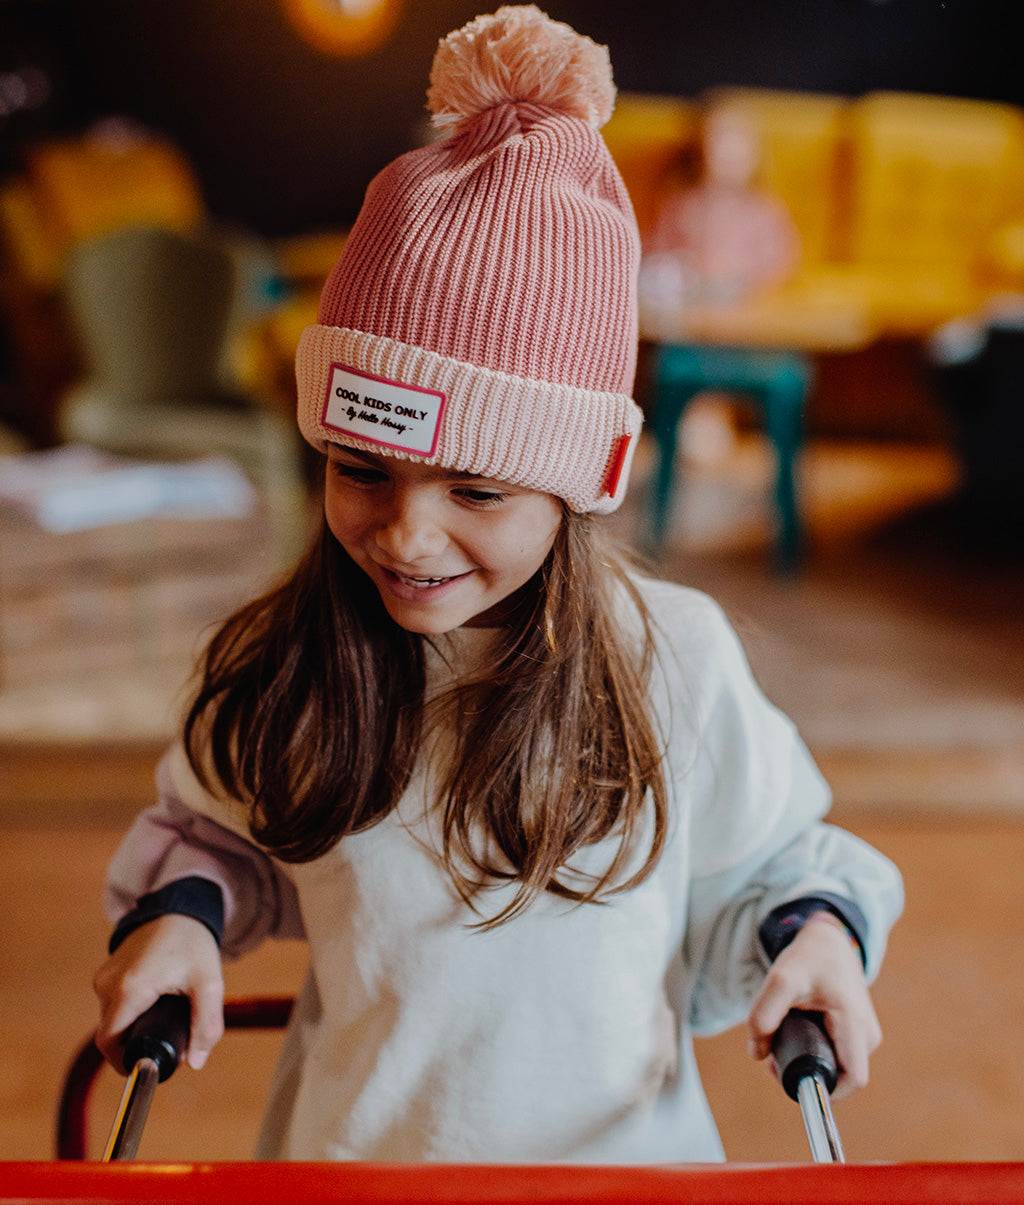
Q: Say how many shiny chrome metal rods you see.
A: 2